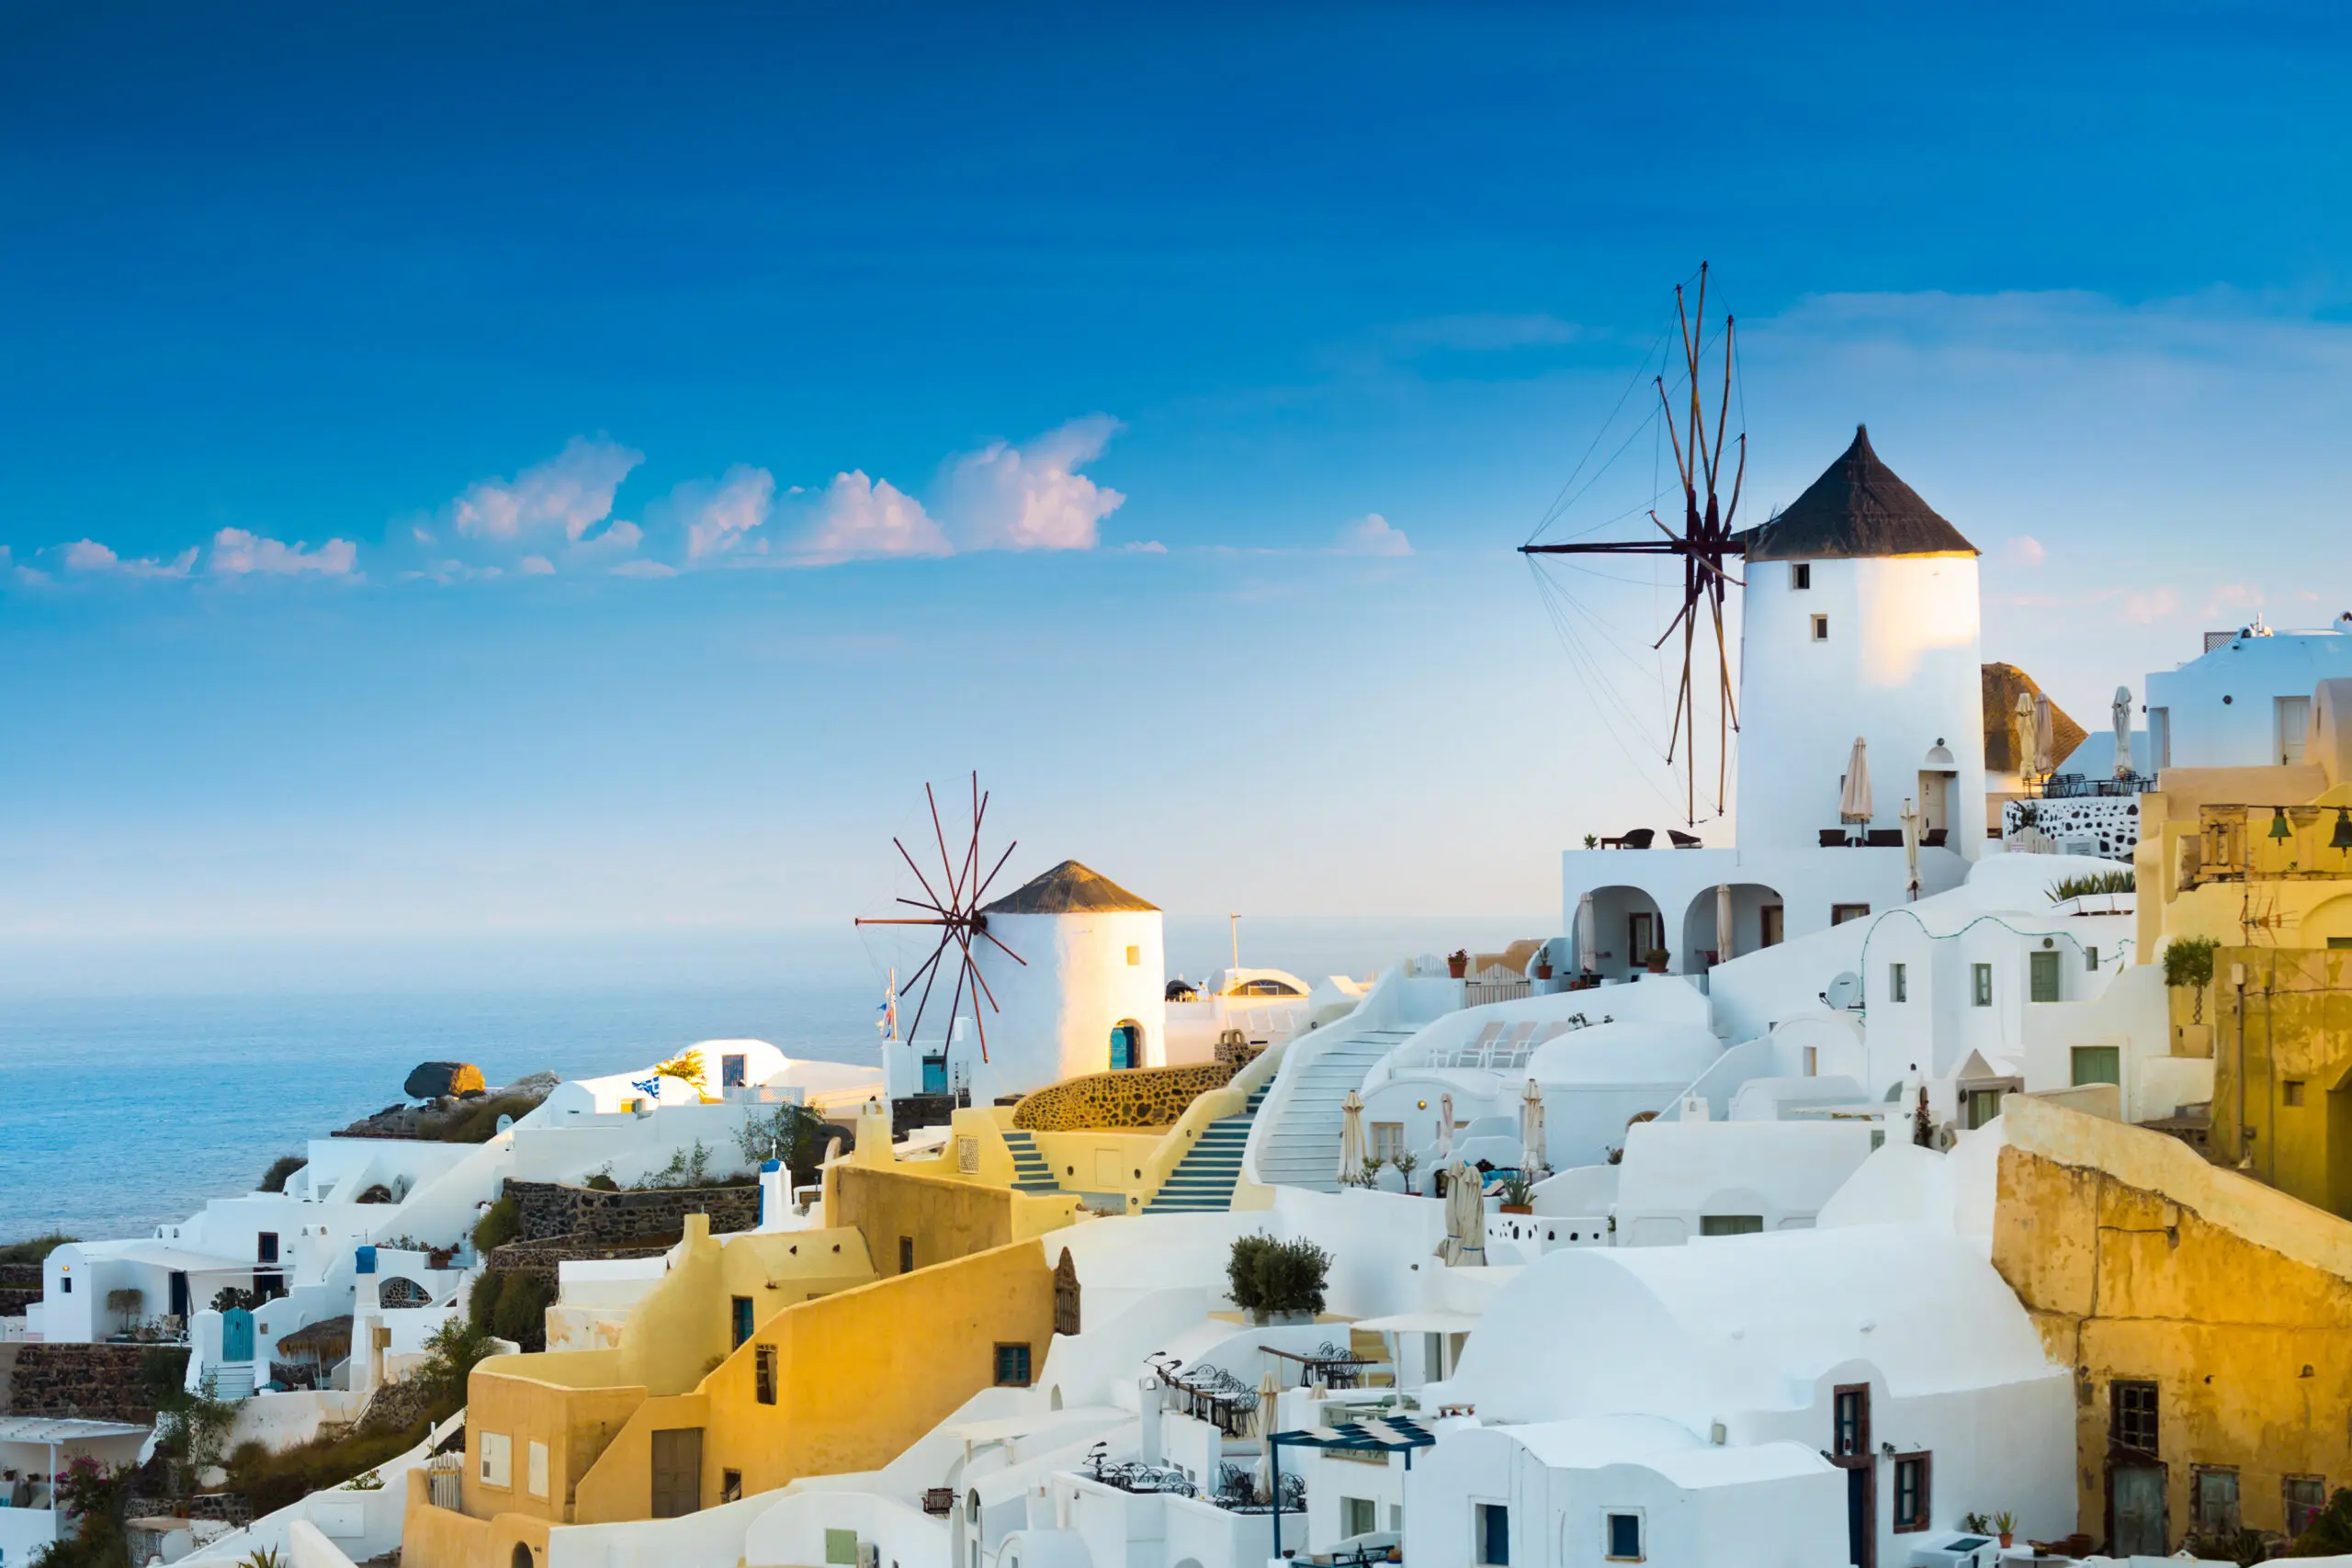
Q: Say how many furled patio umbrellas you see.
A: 14